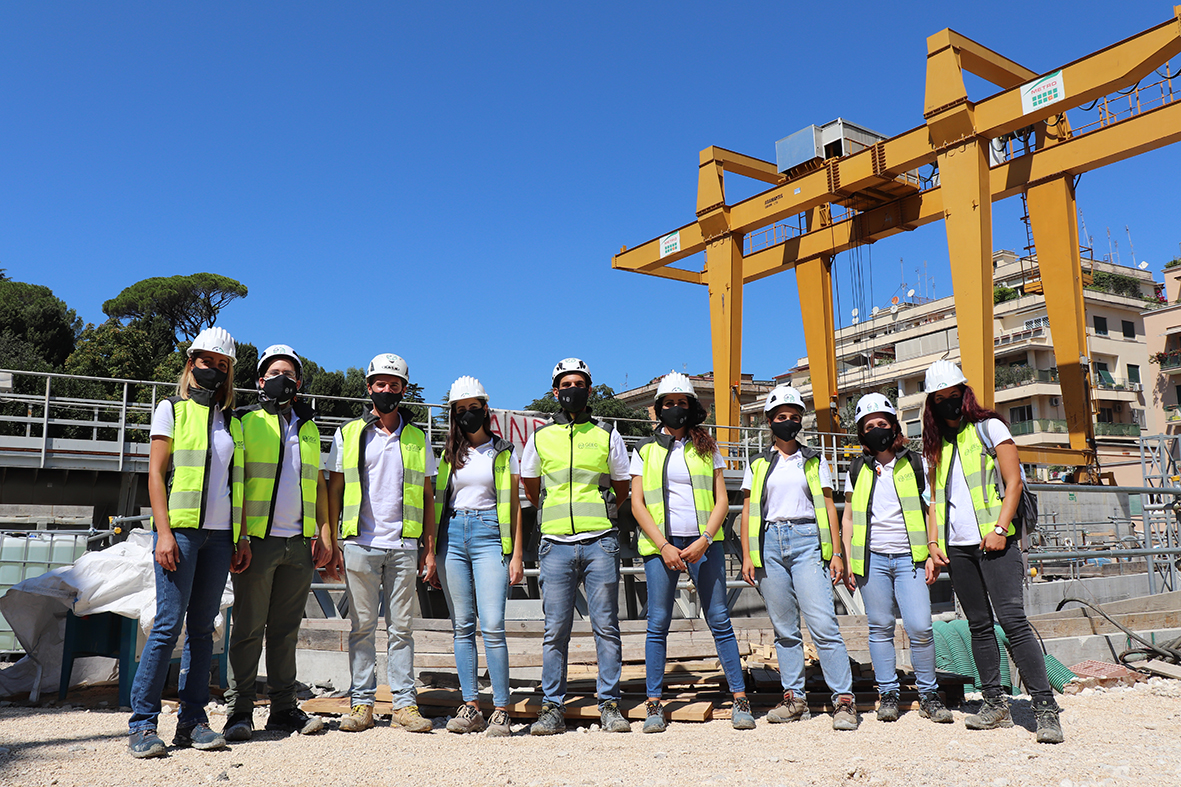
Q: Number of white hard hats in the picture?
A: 9